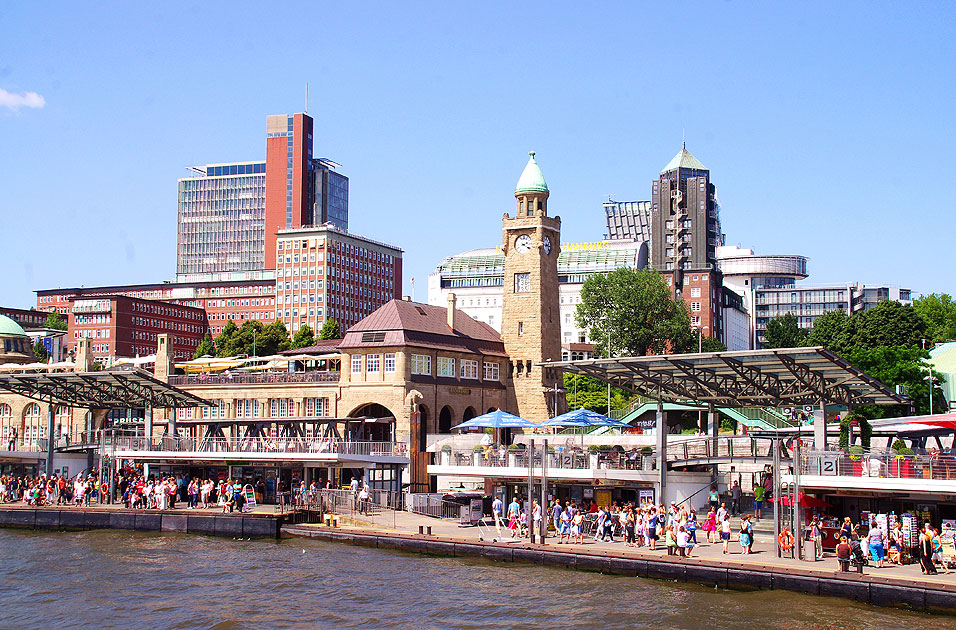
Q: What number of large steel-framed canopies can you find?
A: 2